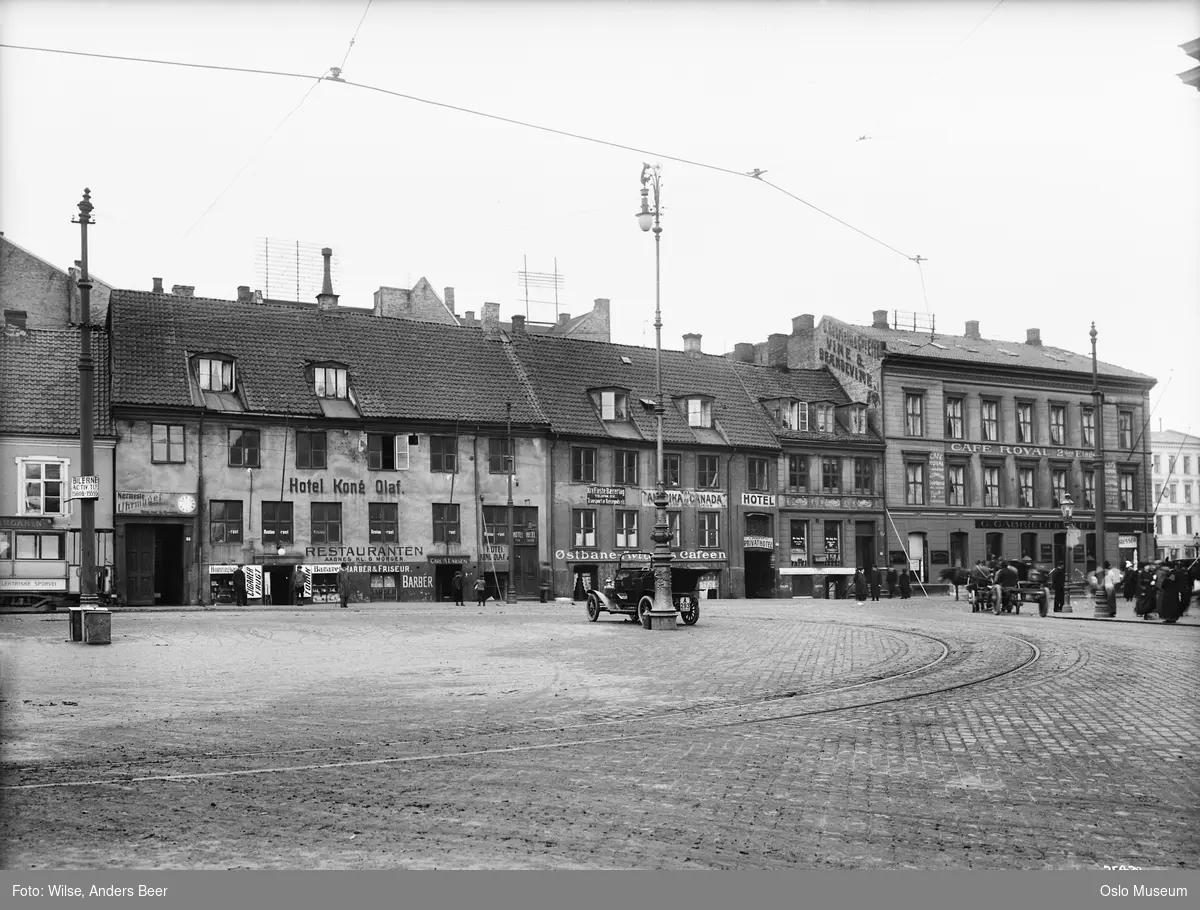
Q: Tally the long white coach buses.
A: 0